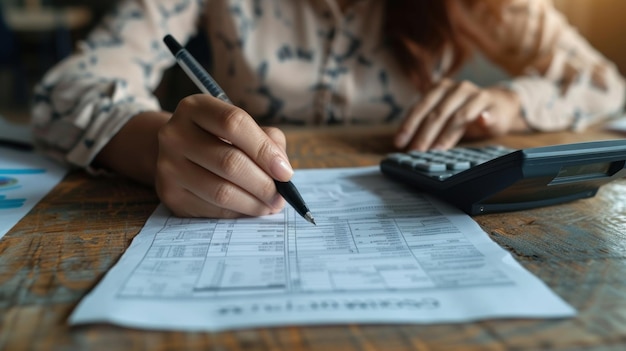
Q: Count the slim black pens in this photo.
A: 1